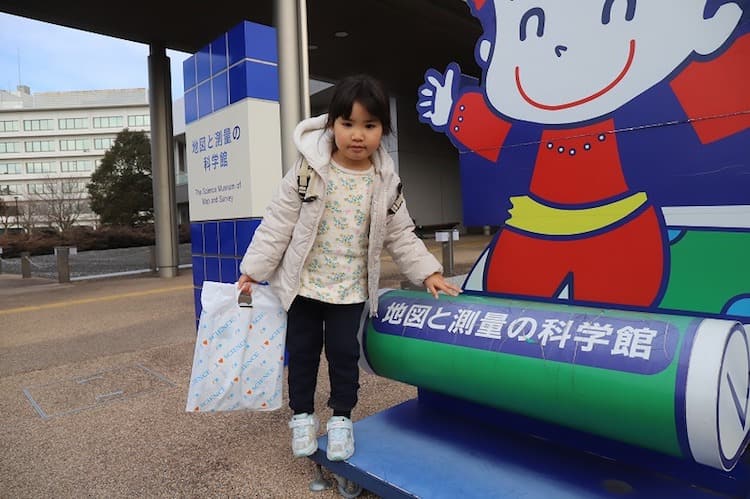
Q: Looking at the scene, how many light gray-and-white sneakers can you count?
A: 2